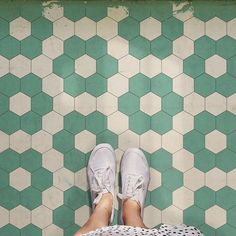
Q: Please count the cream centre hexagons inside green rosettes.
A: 12